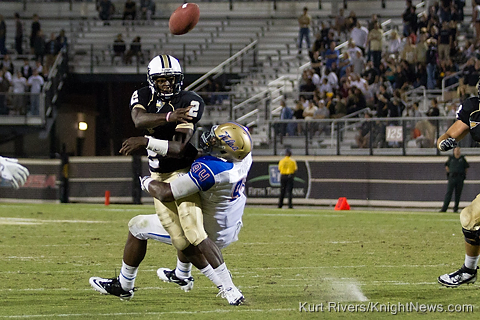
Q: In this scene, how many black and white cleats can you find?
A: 3